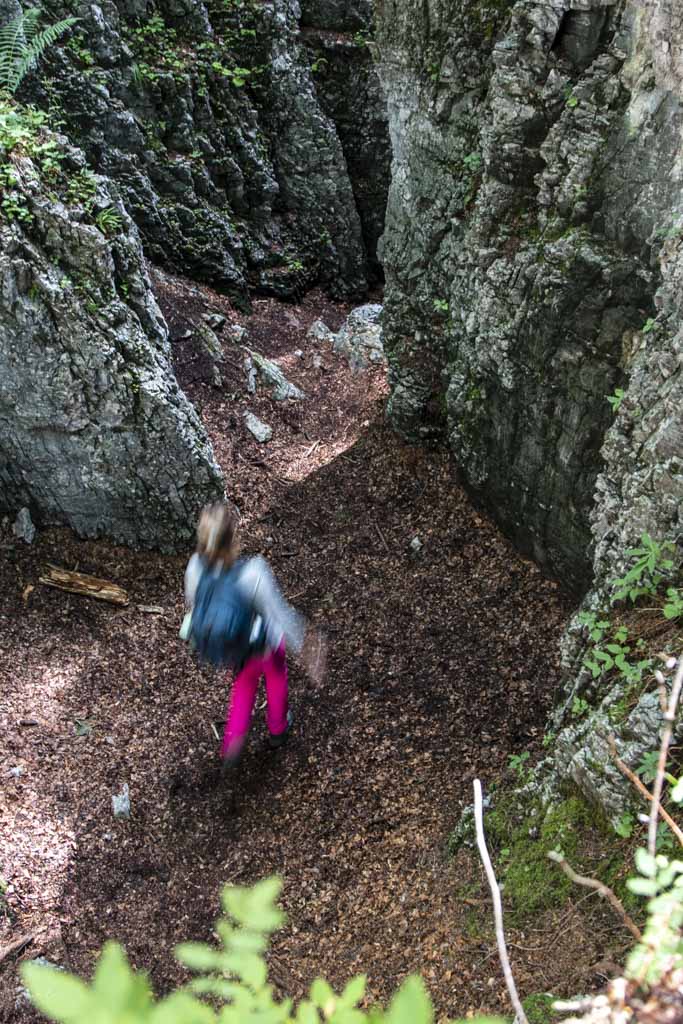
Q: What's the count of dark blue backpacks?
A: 1